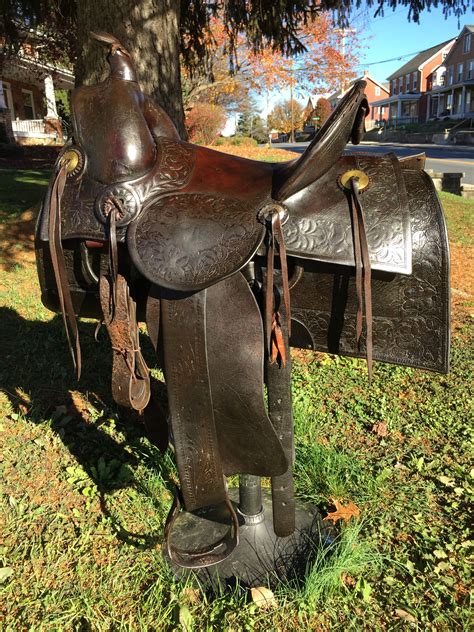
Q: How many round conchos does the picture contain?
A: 4